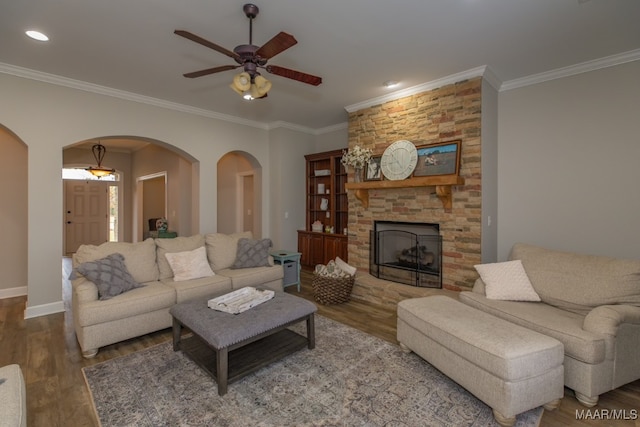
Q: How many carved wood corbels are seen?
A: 2